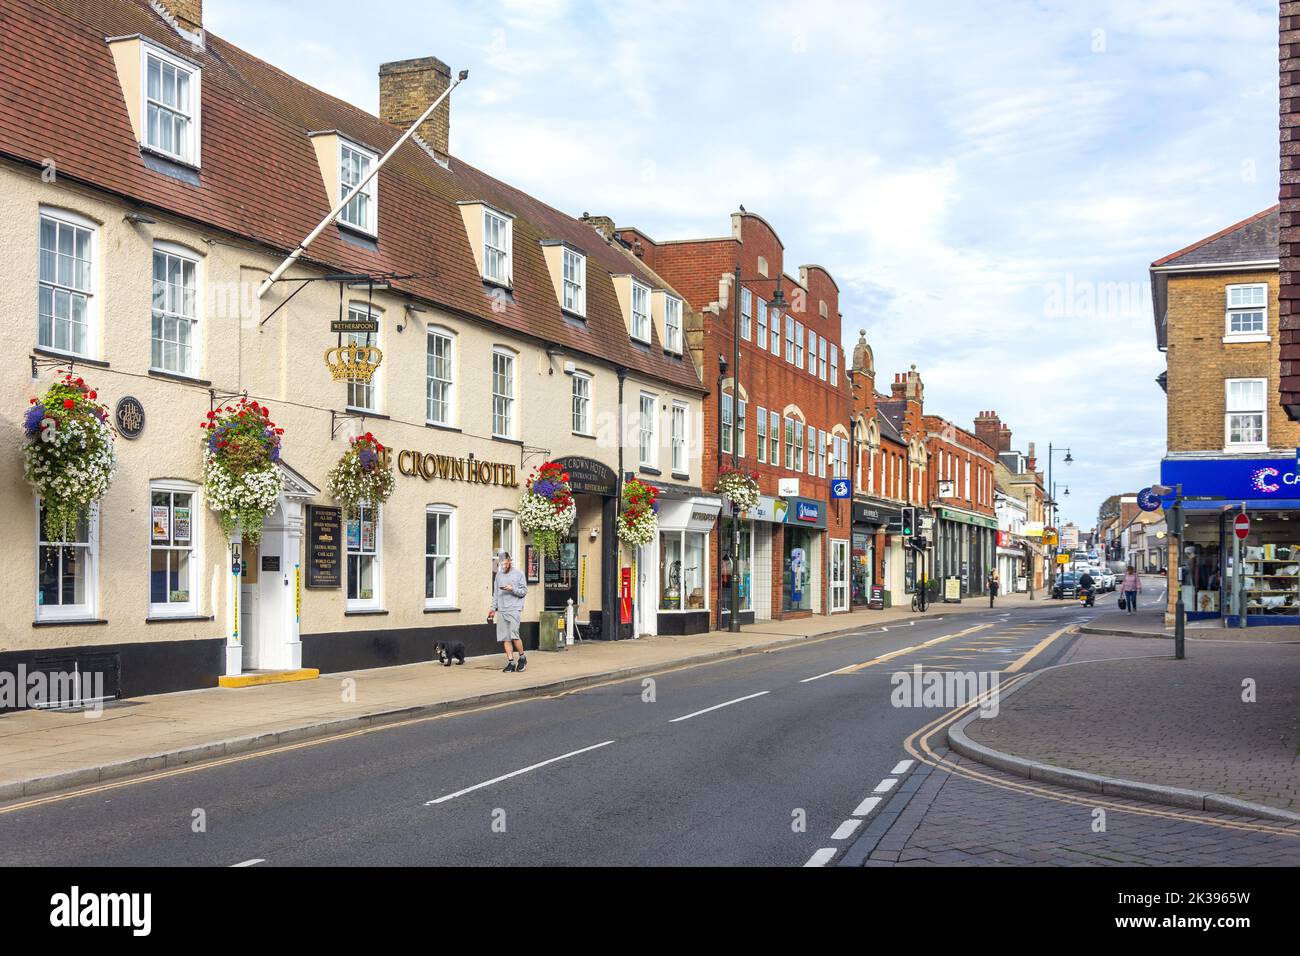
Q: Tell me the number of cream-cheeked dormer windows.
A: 6